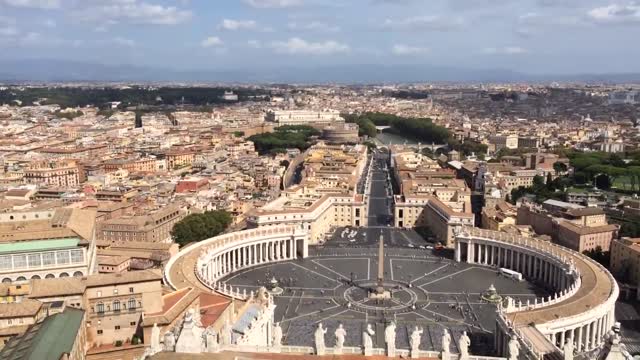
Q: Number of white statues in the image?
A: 11